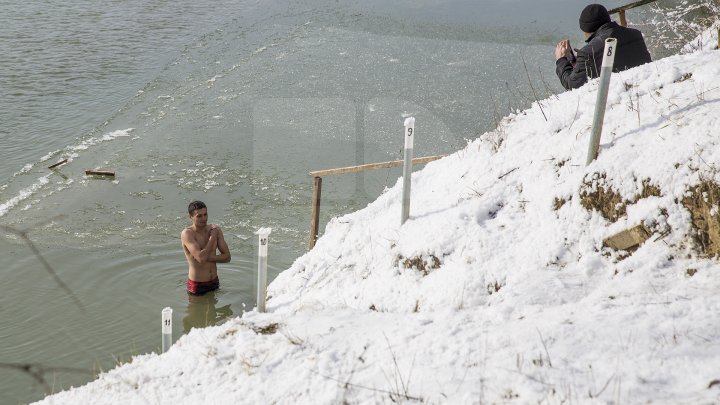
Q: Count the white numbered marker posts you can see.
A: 4